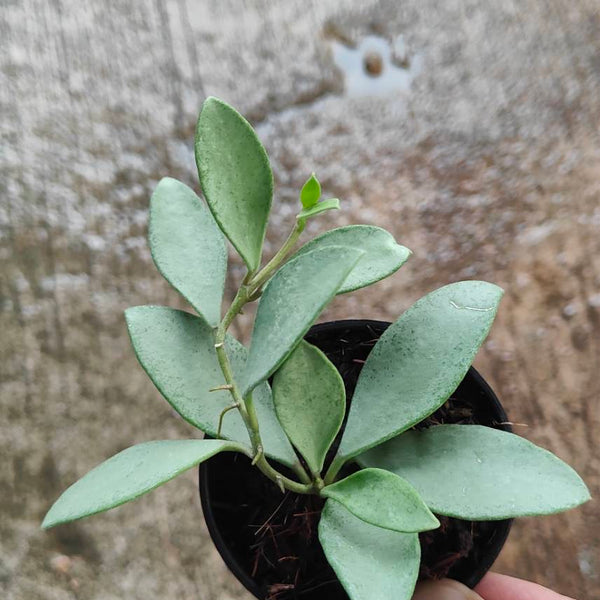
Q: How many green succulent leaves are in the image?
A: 13